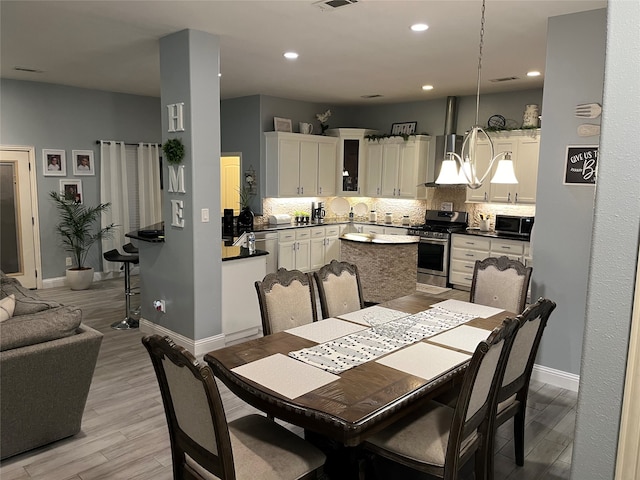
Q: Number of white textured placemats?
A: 6